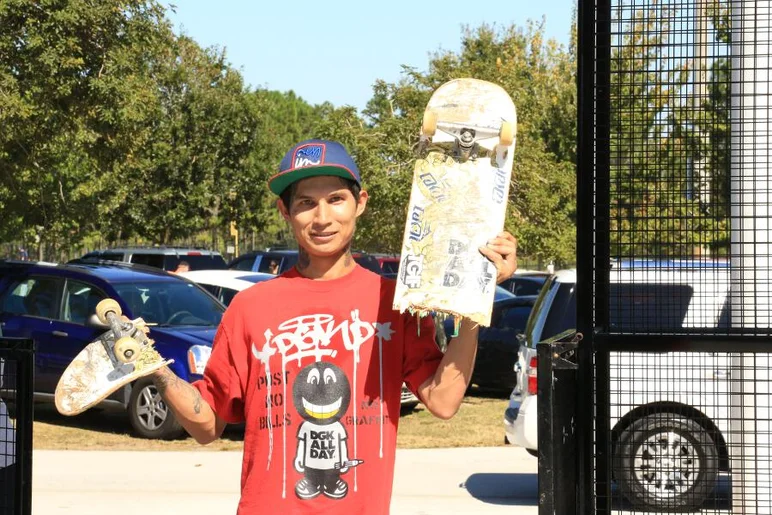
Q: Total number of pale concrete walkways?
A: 1